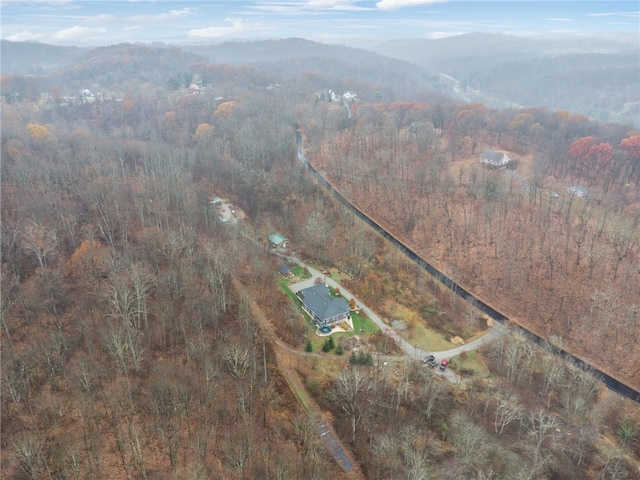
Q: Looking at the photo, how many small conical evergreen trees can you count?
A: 7